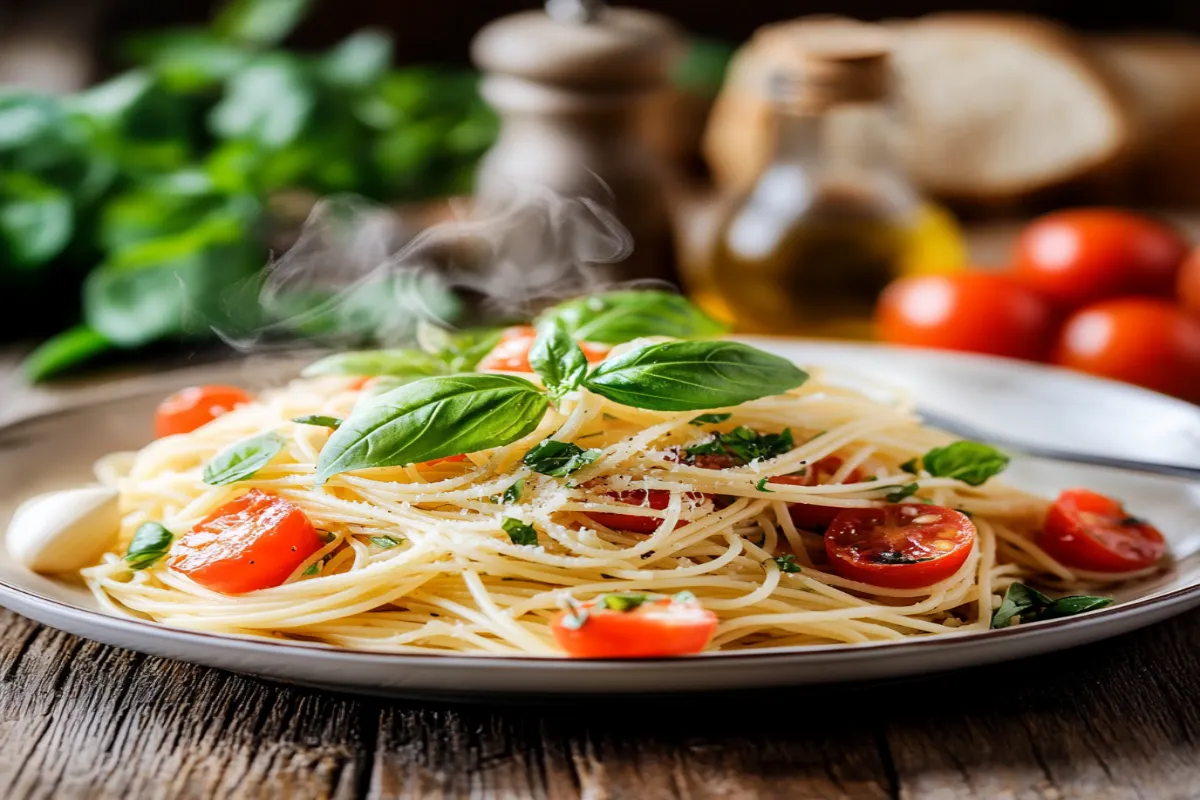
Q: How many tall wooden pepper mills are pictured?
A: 1